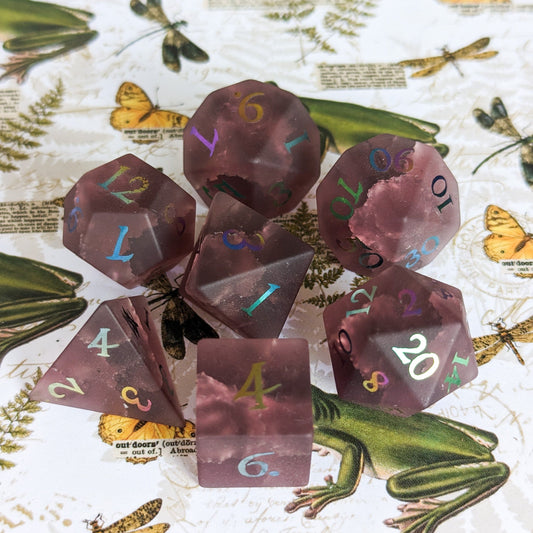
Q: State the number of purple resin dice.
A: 7